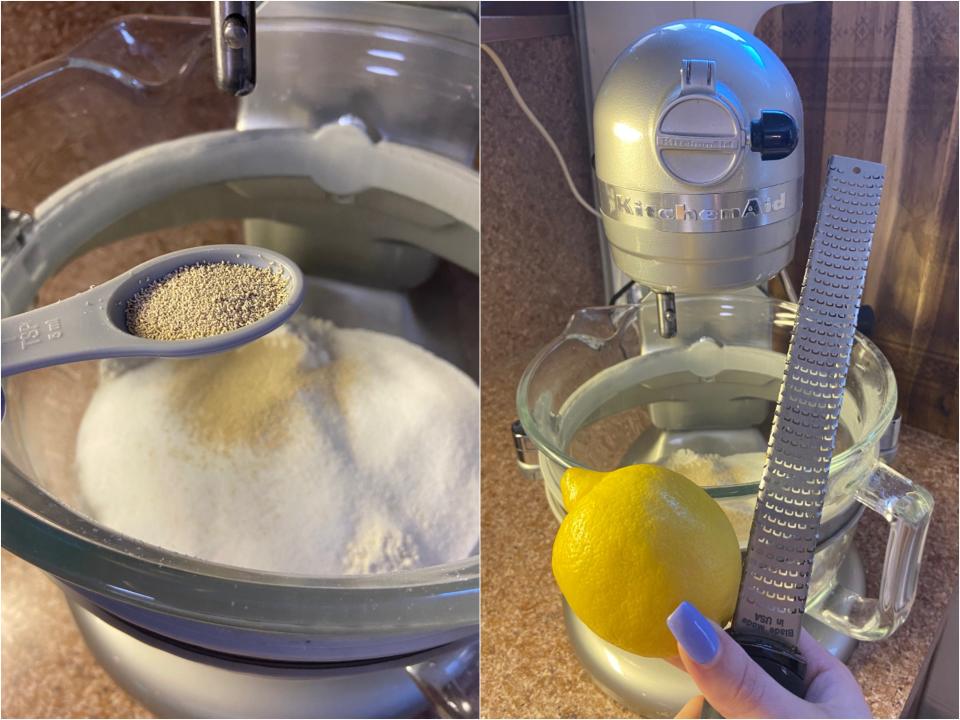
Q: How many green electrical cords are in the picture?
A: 0